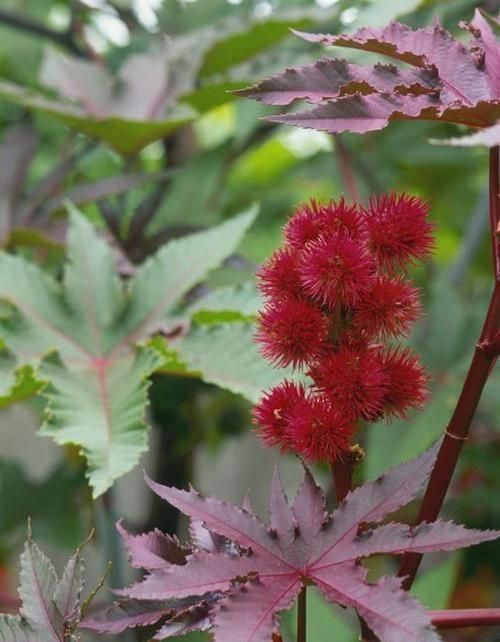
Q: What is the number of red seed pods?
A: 11